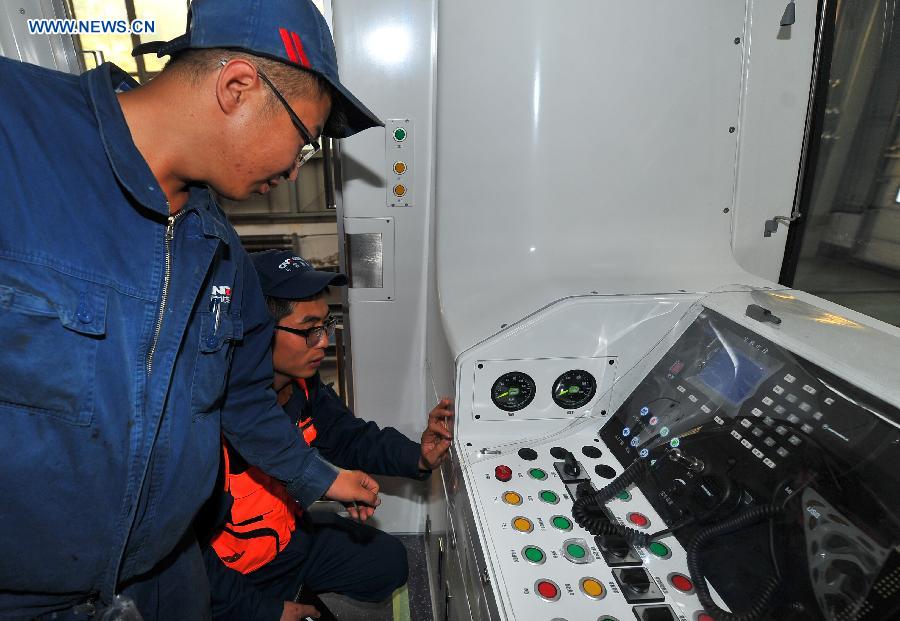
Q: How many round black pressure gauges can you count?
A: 2